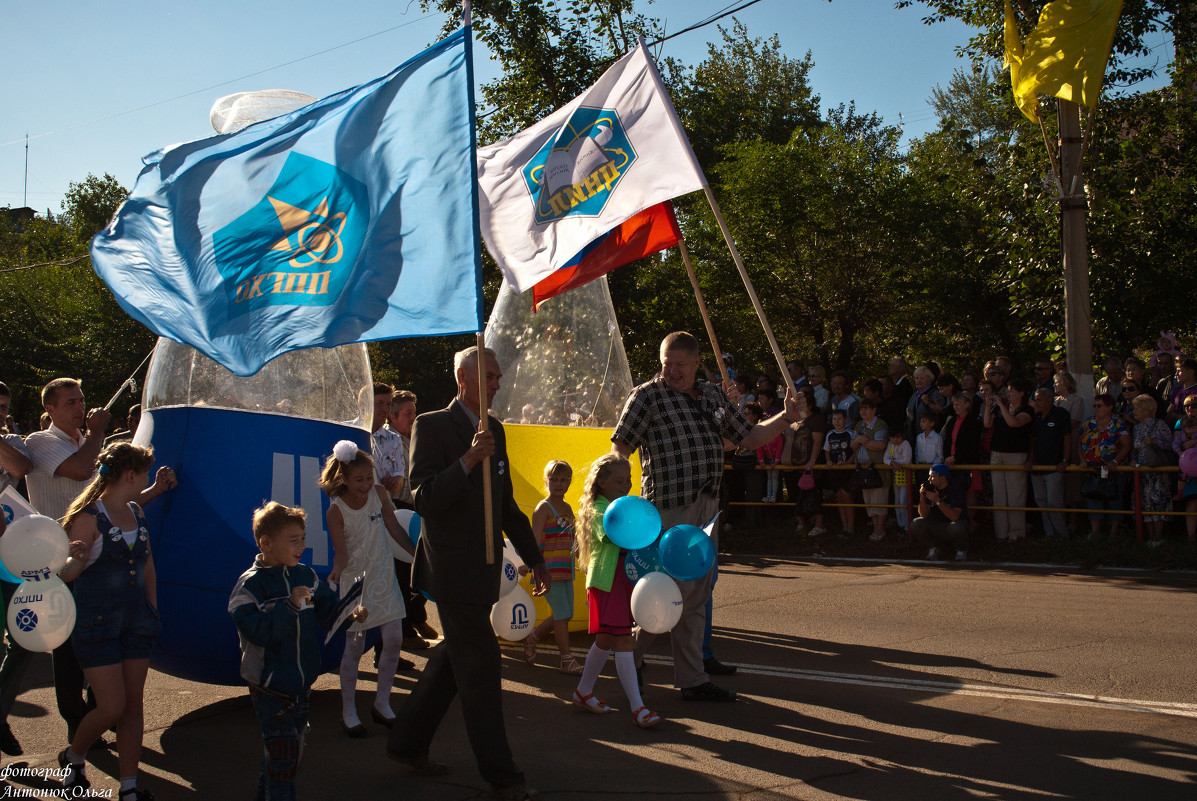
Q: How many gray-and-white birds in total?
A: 0